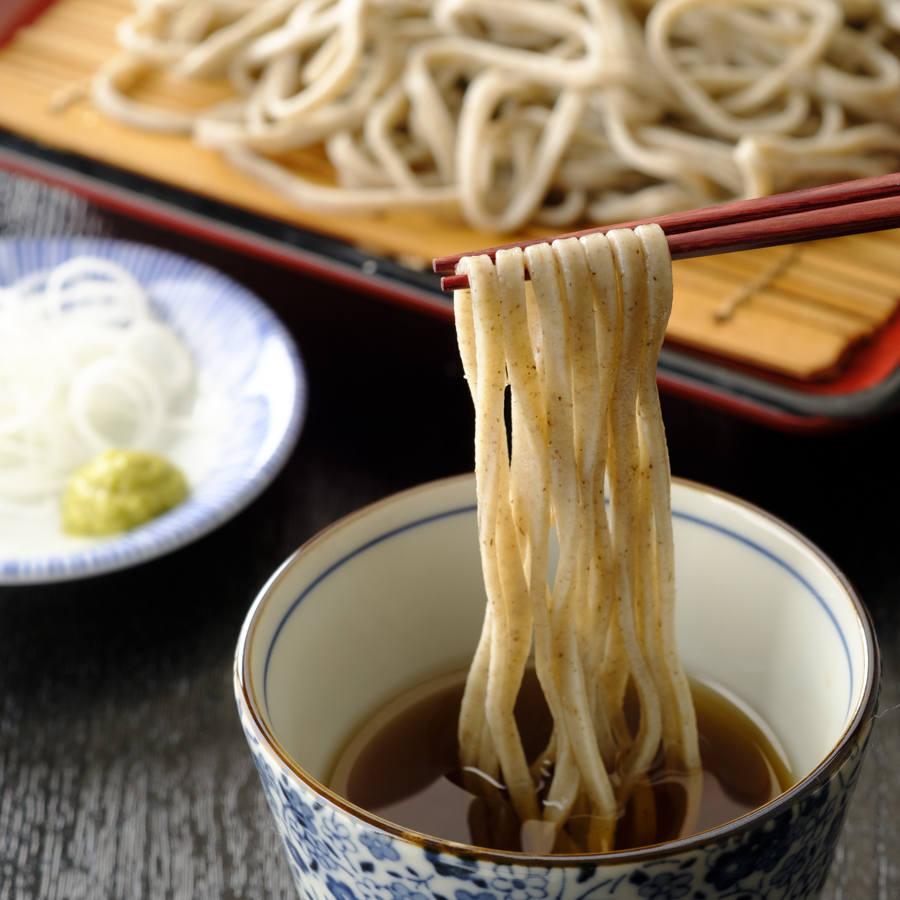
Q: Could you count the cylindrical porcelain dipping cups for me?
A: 1